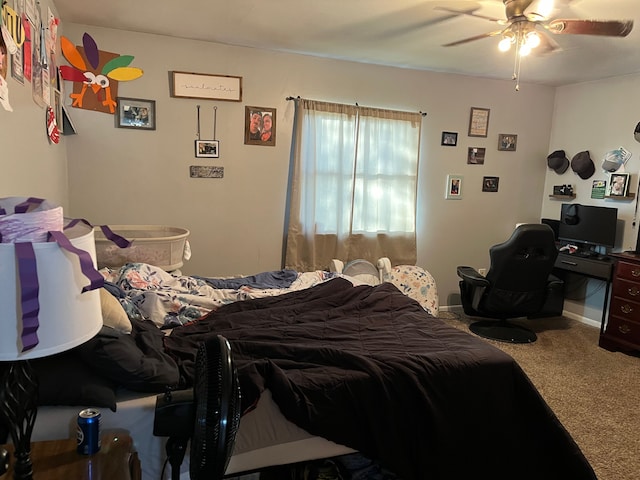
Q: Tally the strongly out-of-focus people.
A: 0